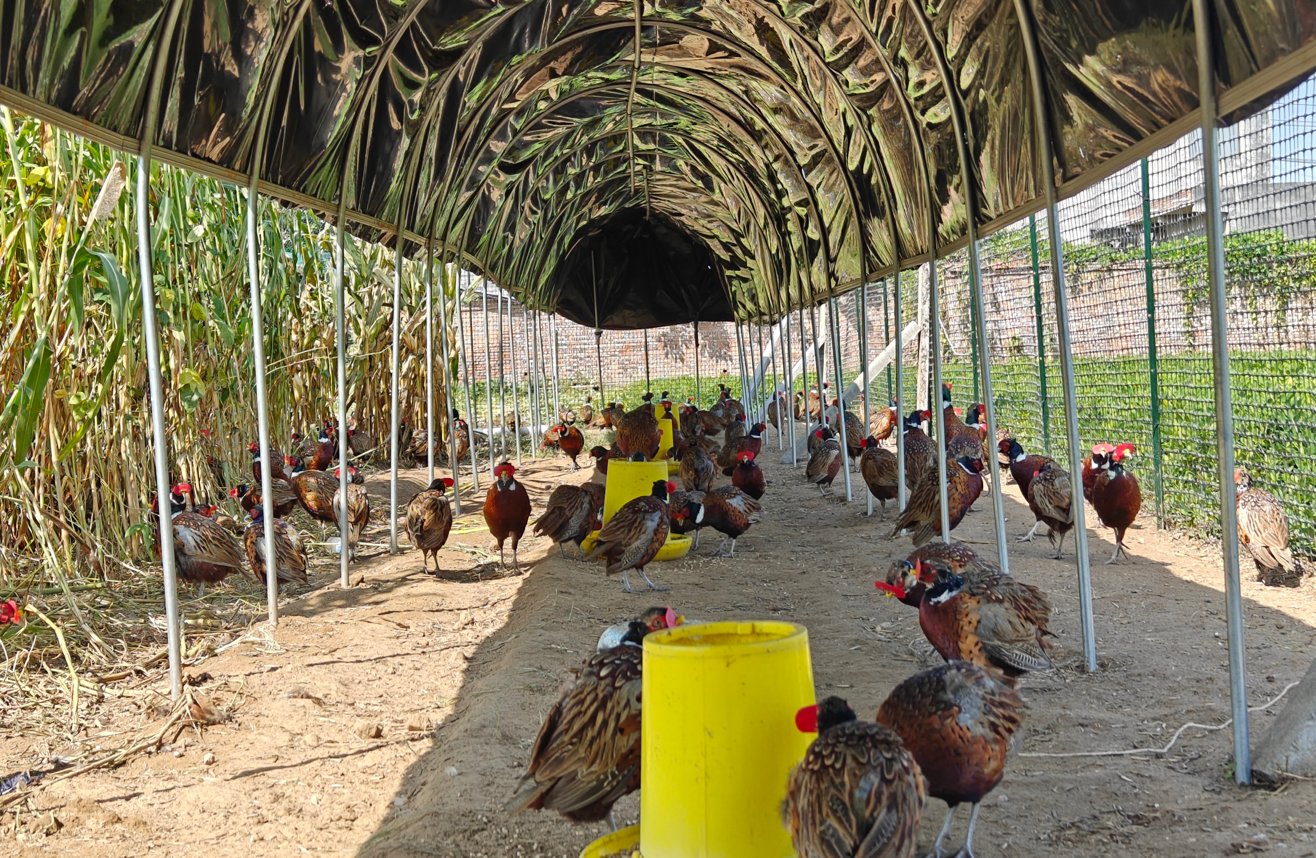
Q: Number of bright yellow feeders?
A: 4